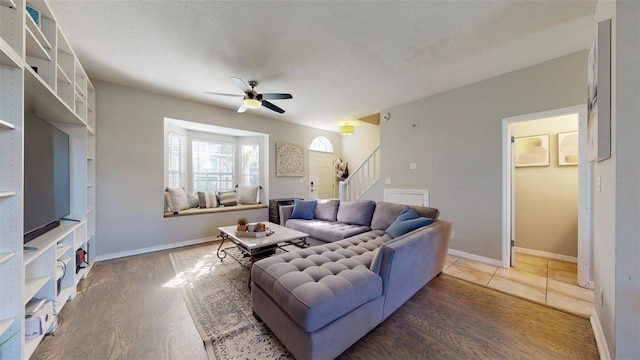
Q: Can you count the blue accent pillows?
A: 2